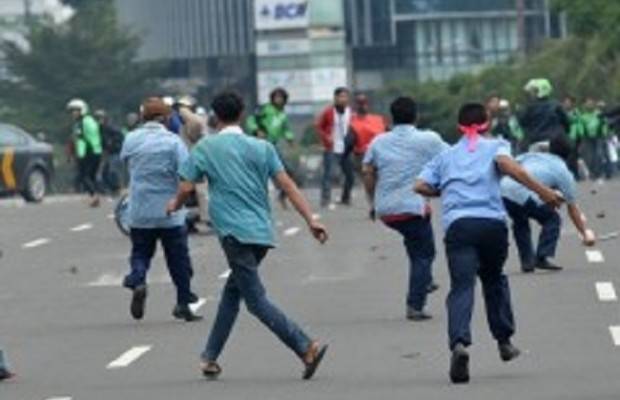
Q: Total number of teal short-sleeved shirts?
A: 1